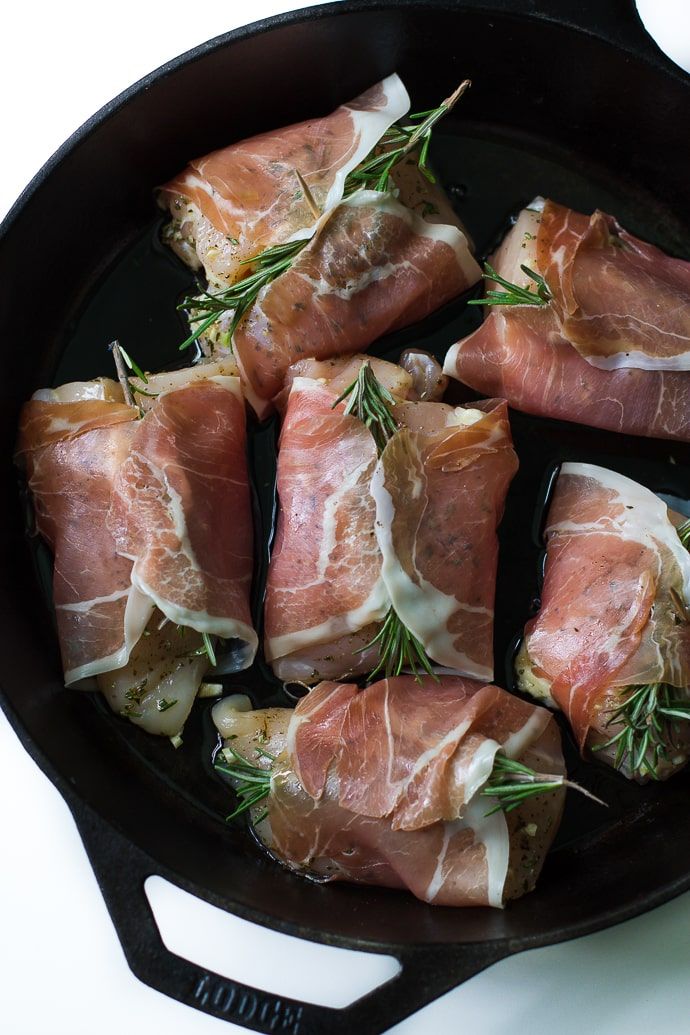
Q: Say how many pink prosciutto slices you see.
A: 6